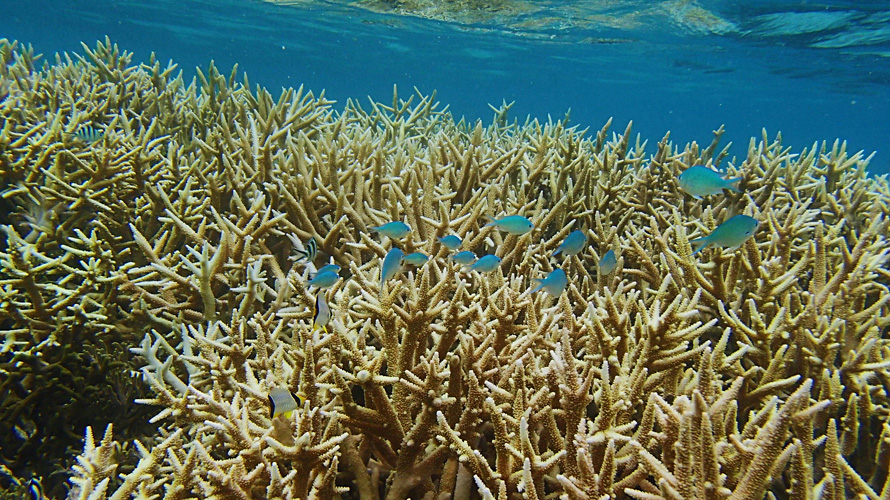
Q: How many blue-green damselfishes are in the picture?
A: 14